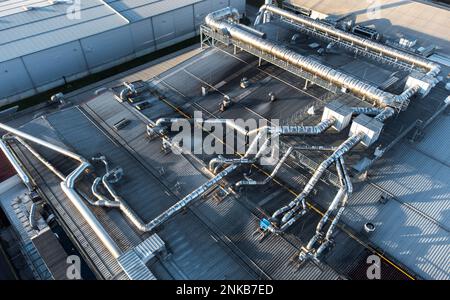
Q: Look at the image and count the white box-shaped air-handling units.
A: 3